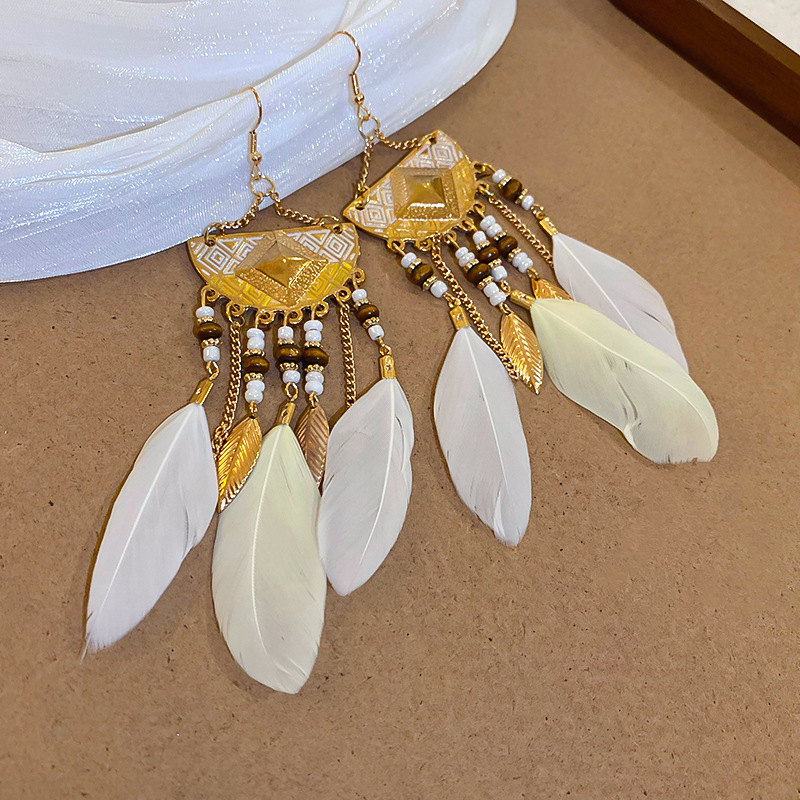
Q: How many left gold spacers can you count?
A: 10